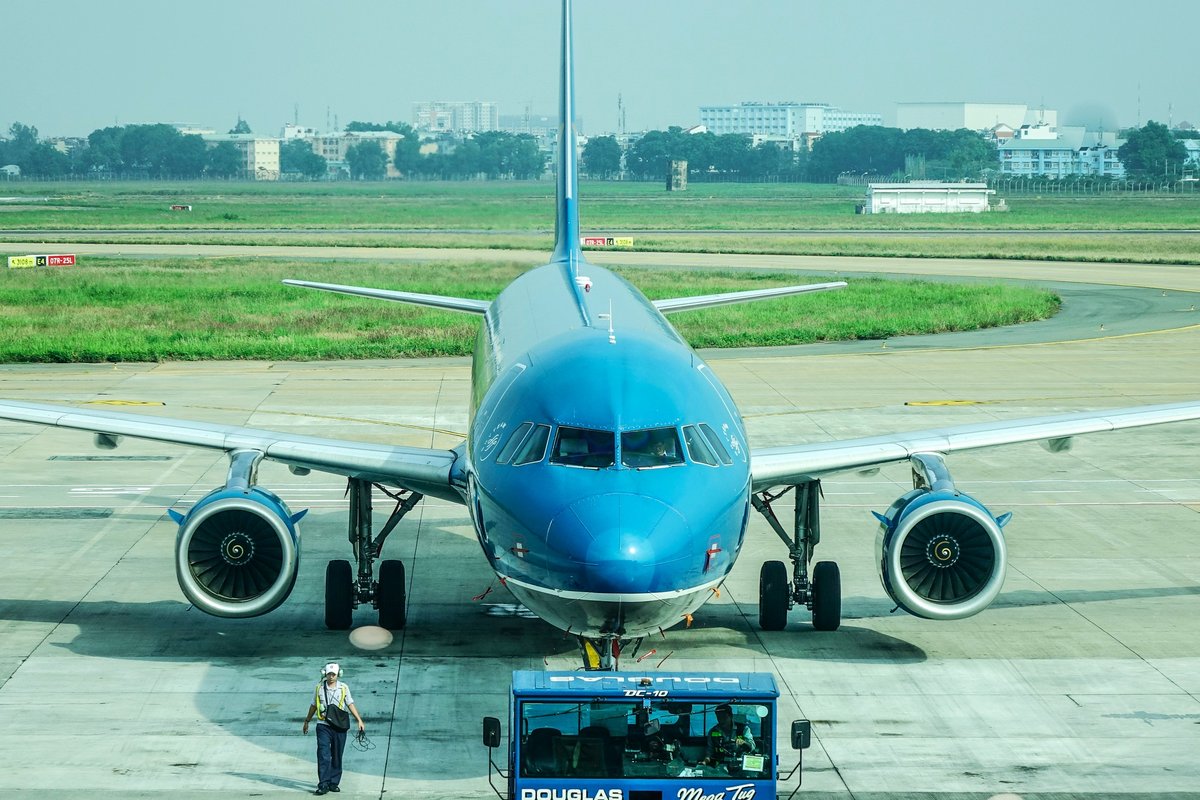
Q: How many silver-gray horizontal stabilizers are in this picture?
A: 2